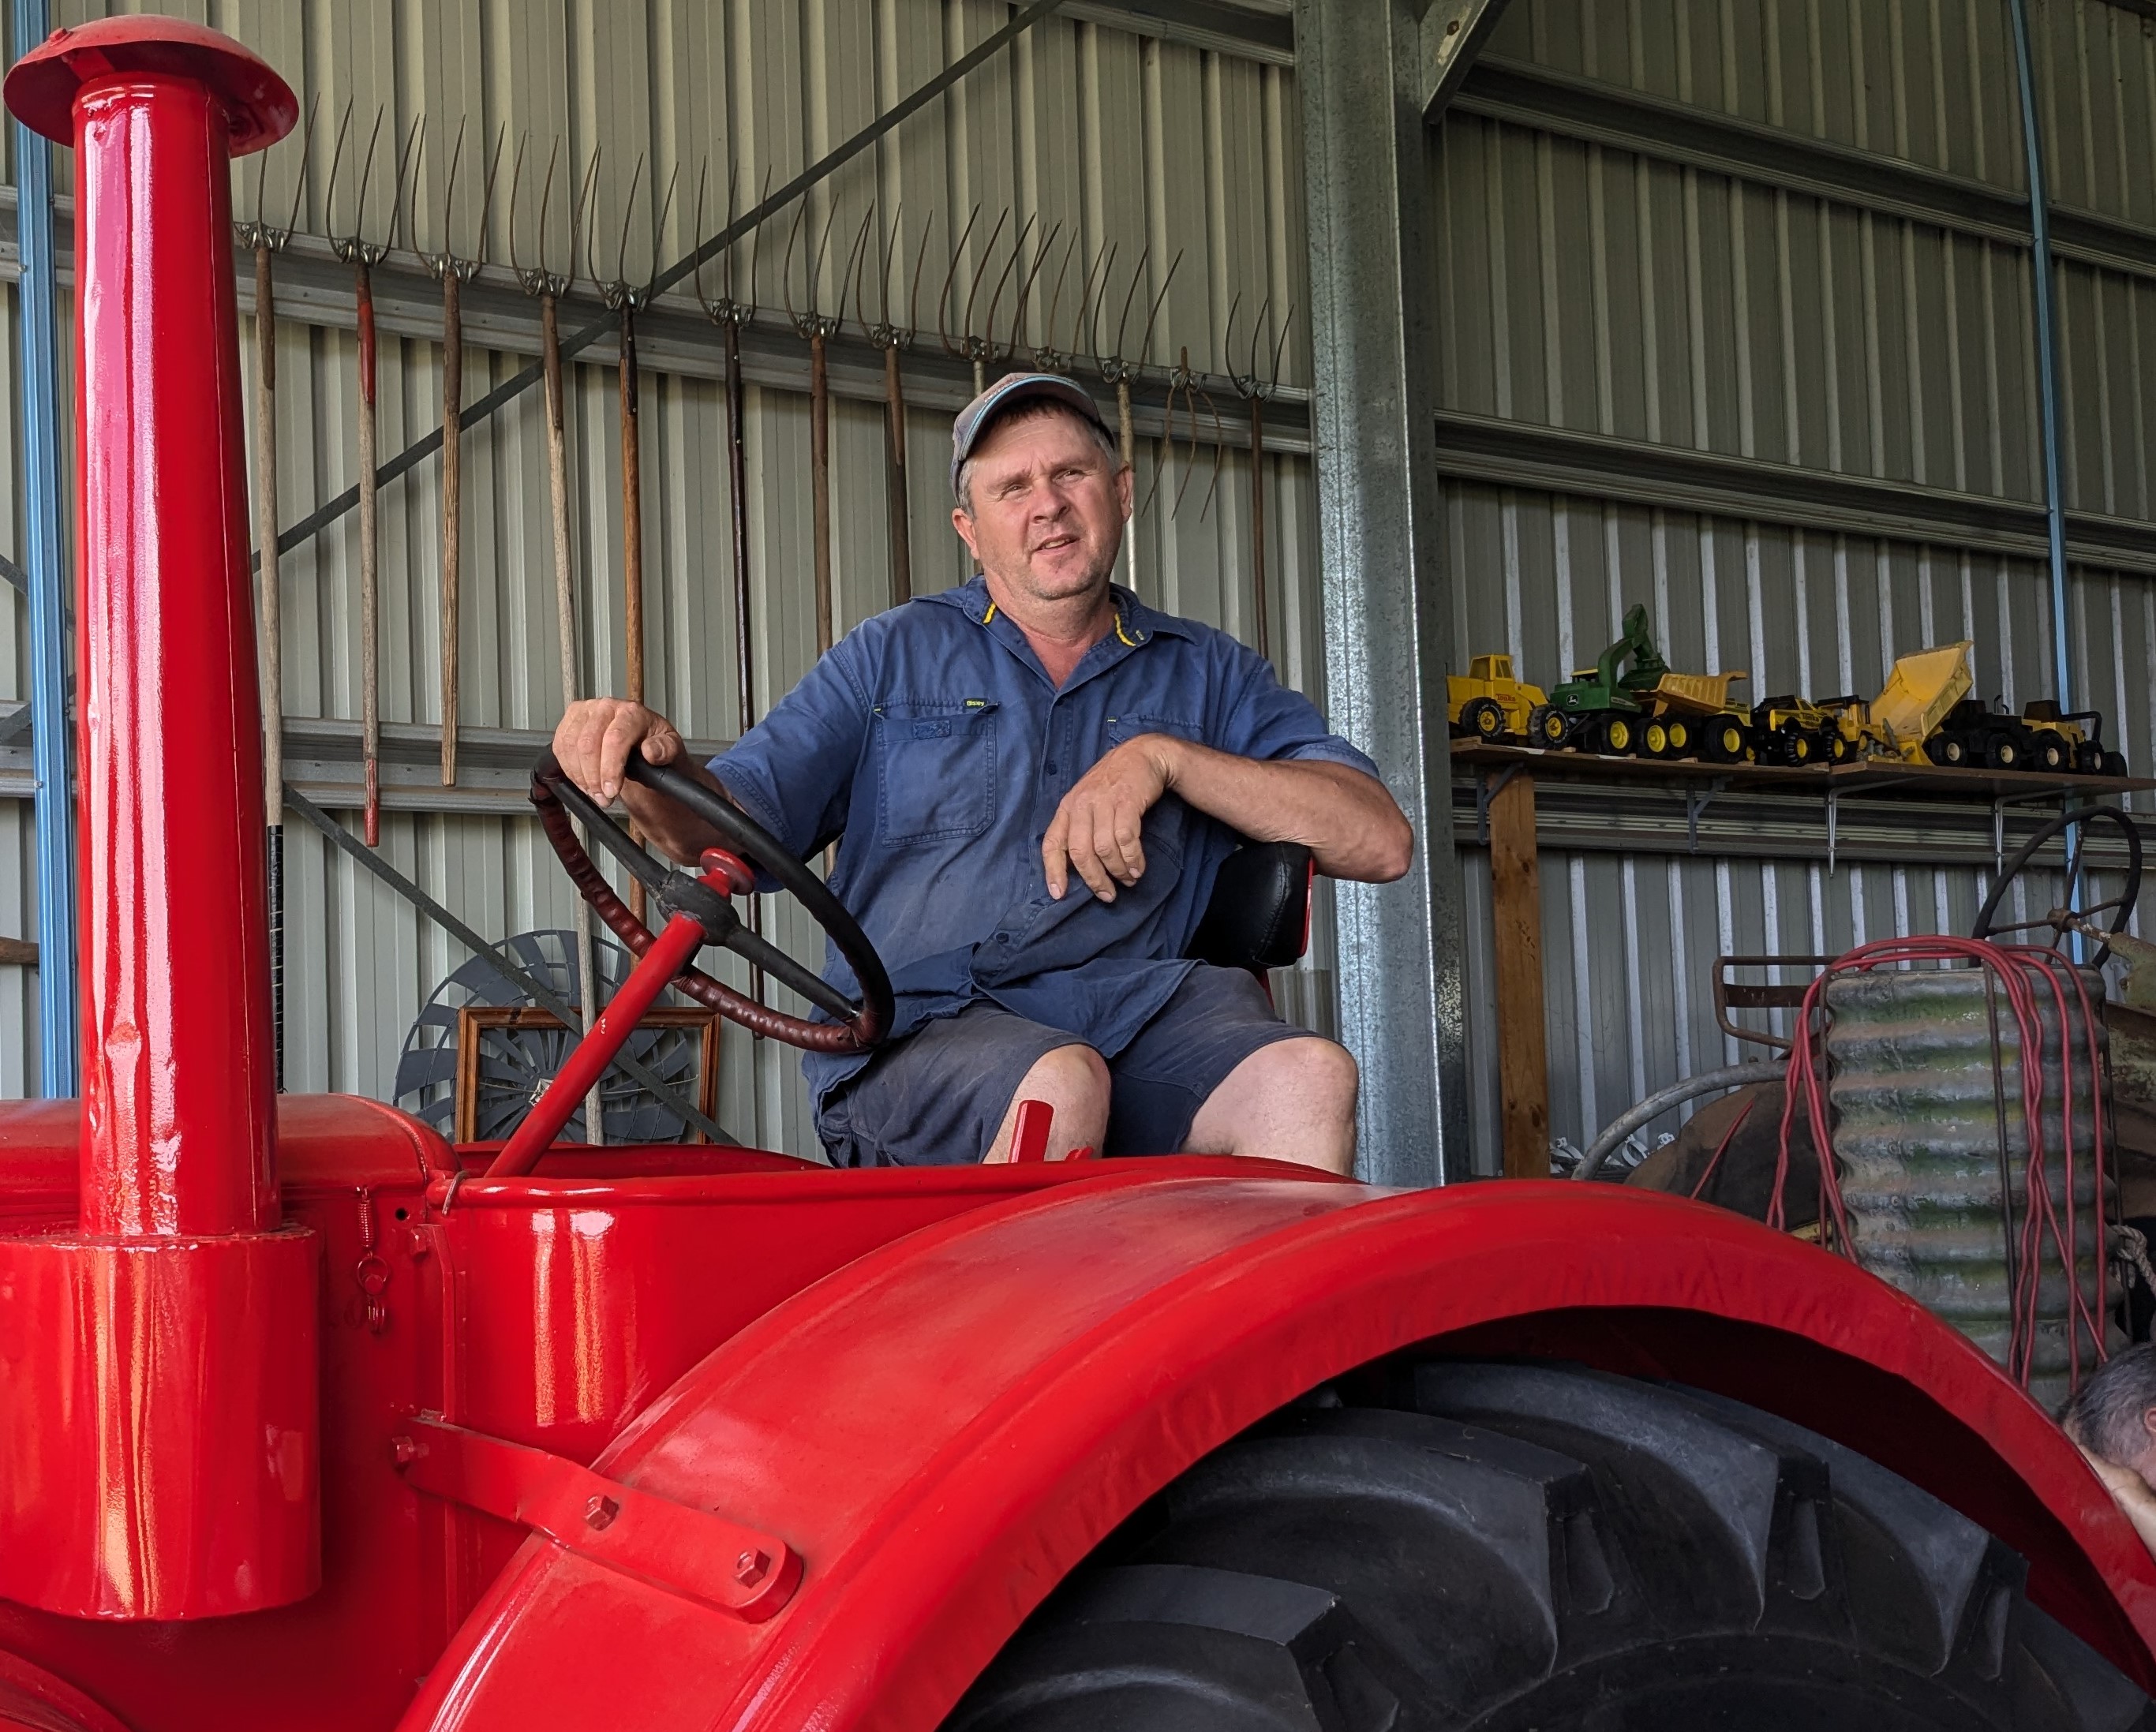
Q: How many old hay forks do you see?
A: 13